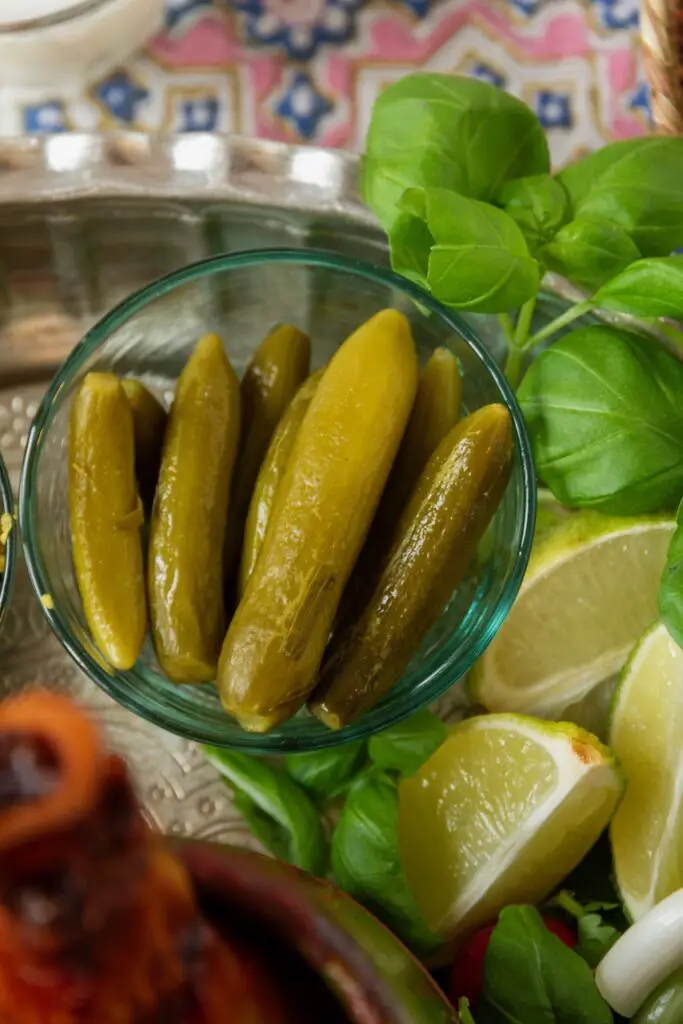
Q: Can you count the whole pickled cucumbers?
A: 8